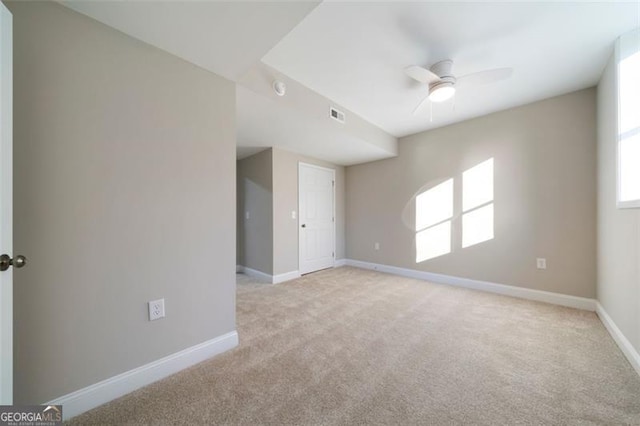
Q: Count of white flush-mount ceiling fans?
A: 1